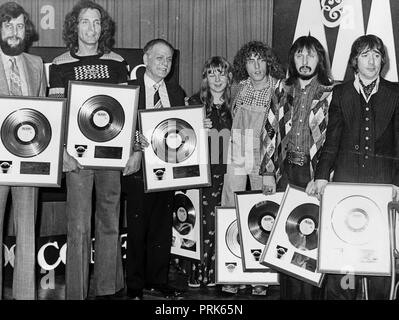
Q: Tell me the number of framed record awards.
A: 8